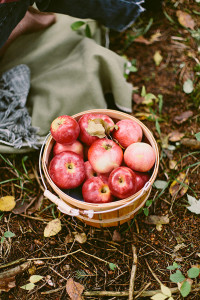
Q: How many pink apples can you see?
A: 11